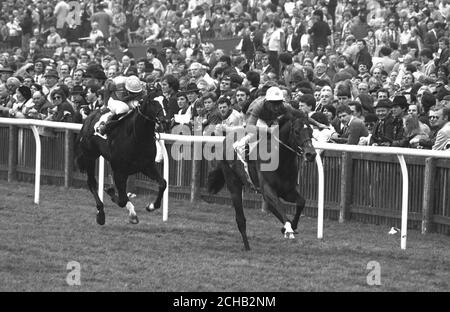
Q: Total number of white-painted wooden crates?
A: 0